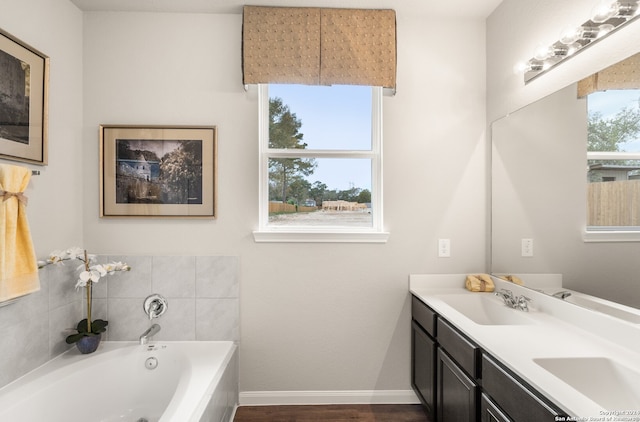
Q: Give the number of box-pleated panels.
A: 2